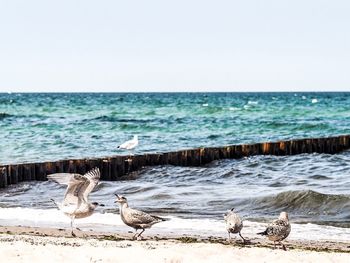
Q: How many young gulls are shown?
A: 4